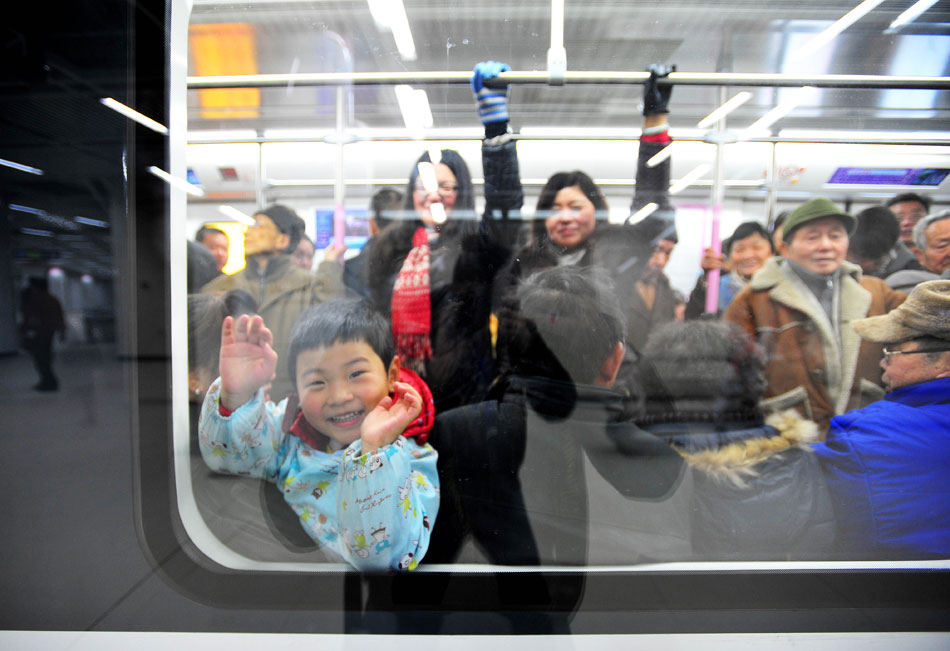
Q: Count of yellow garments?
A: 0